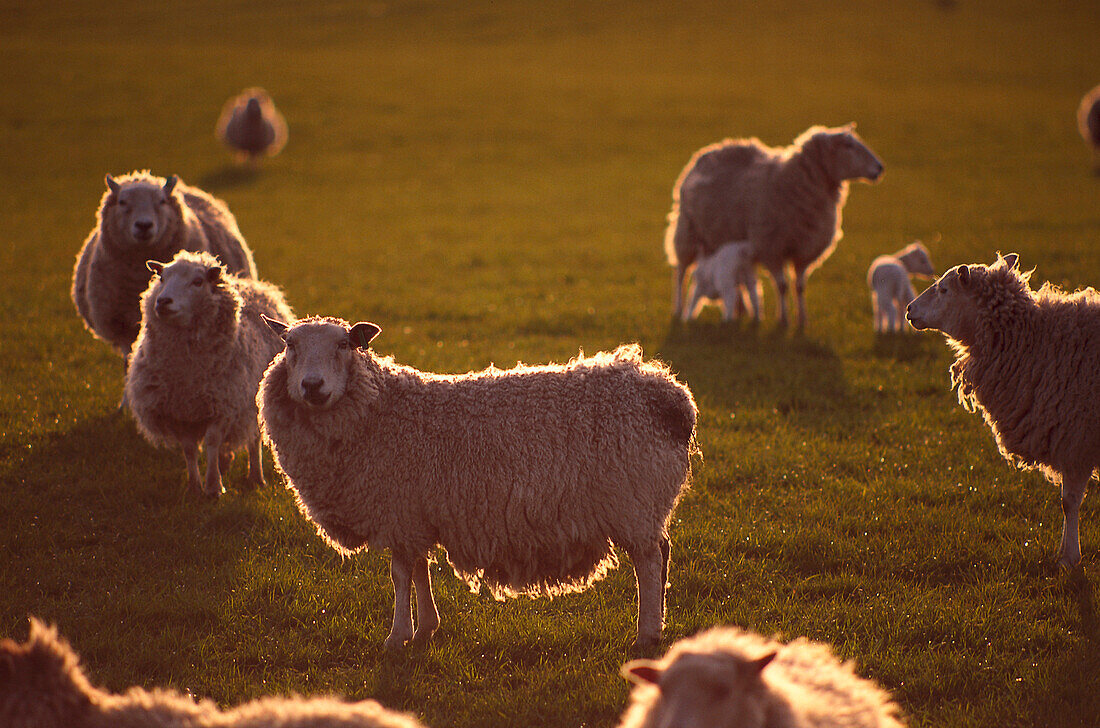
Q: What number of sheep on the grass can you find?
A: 11